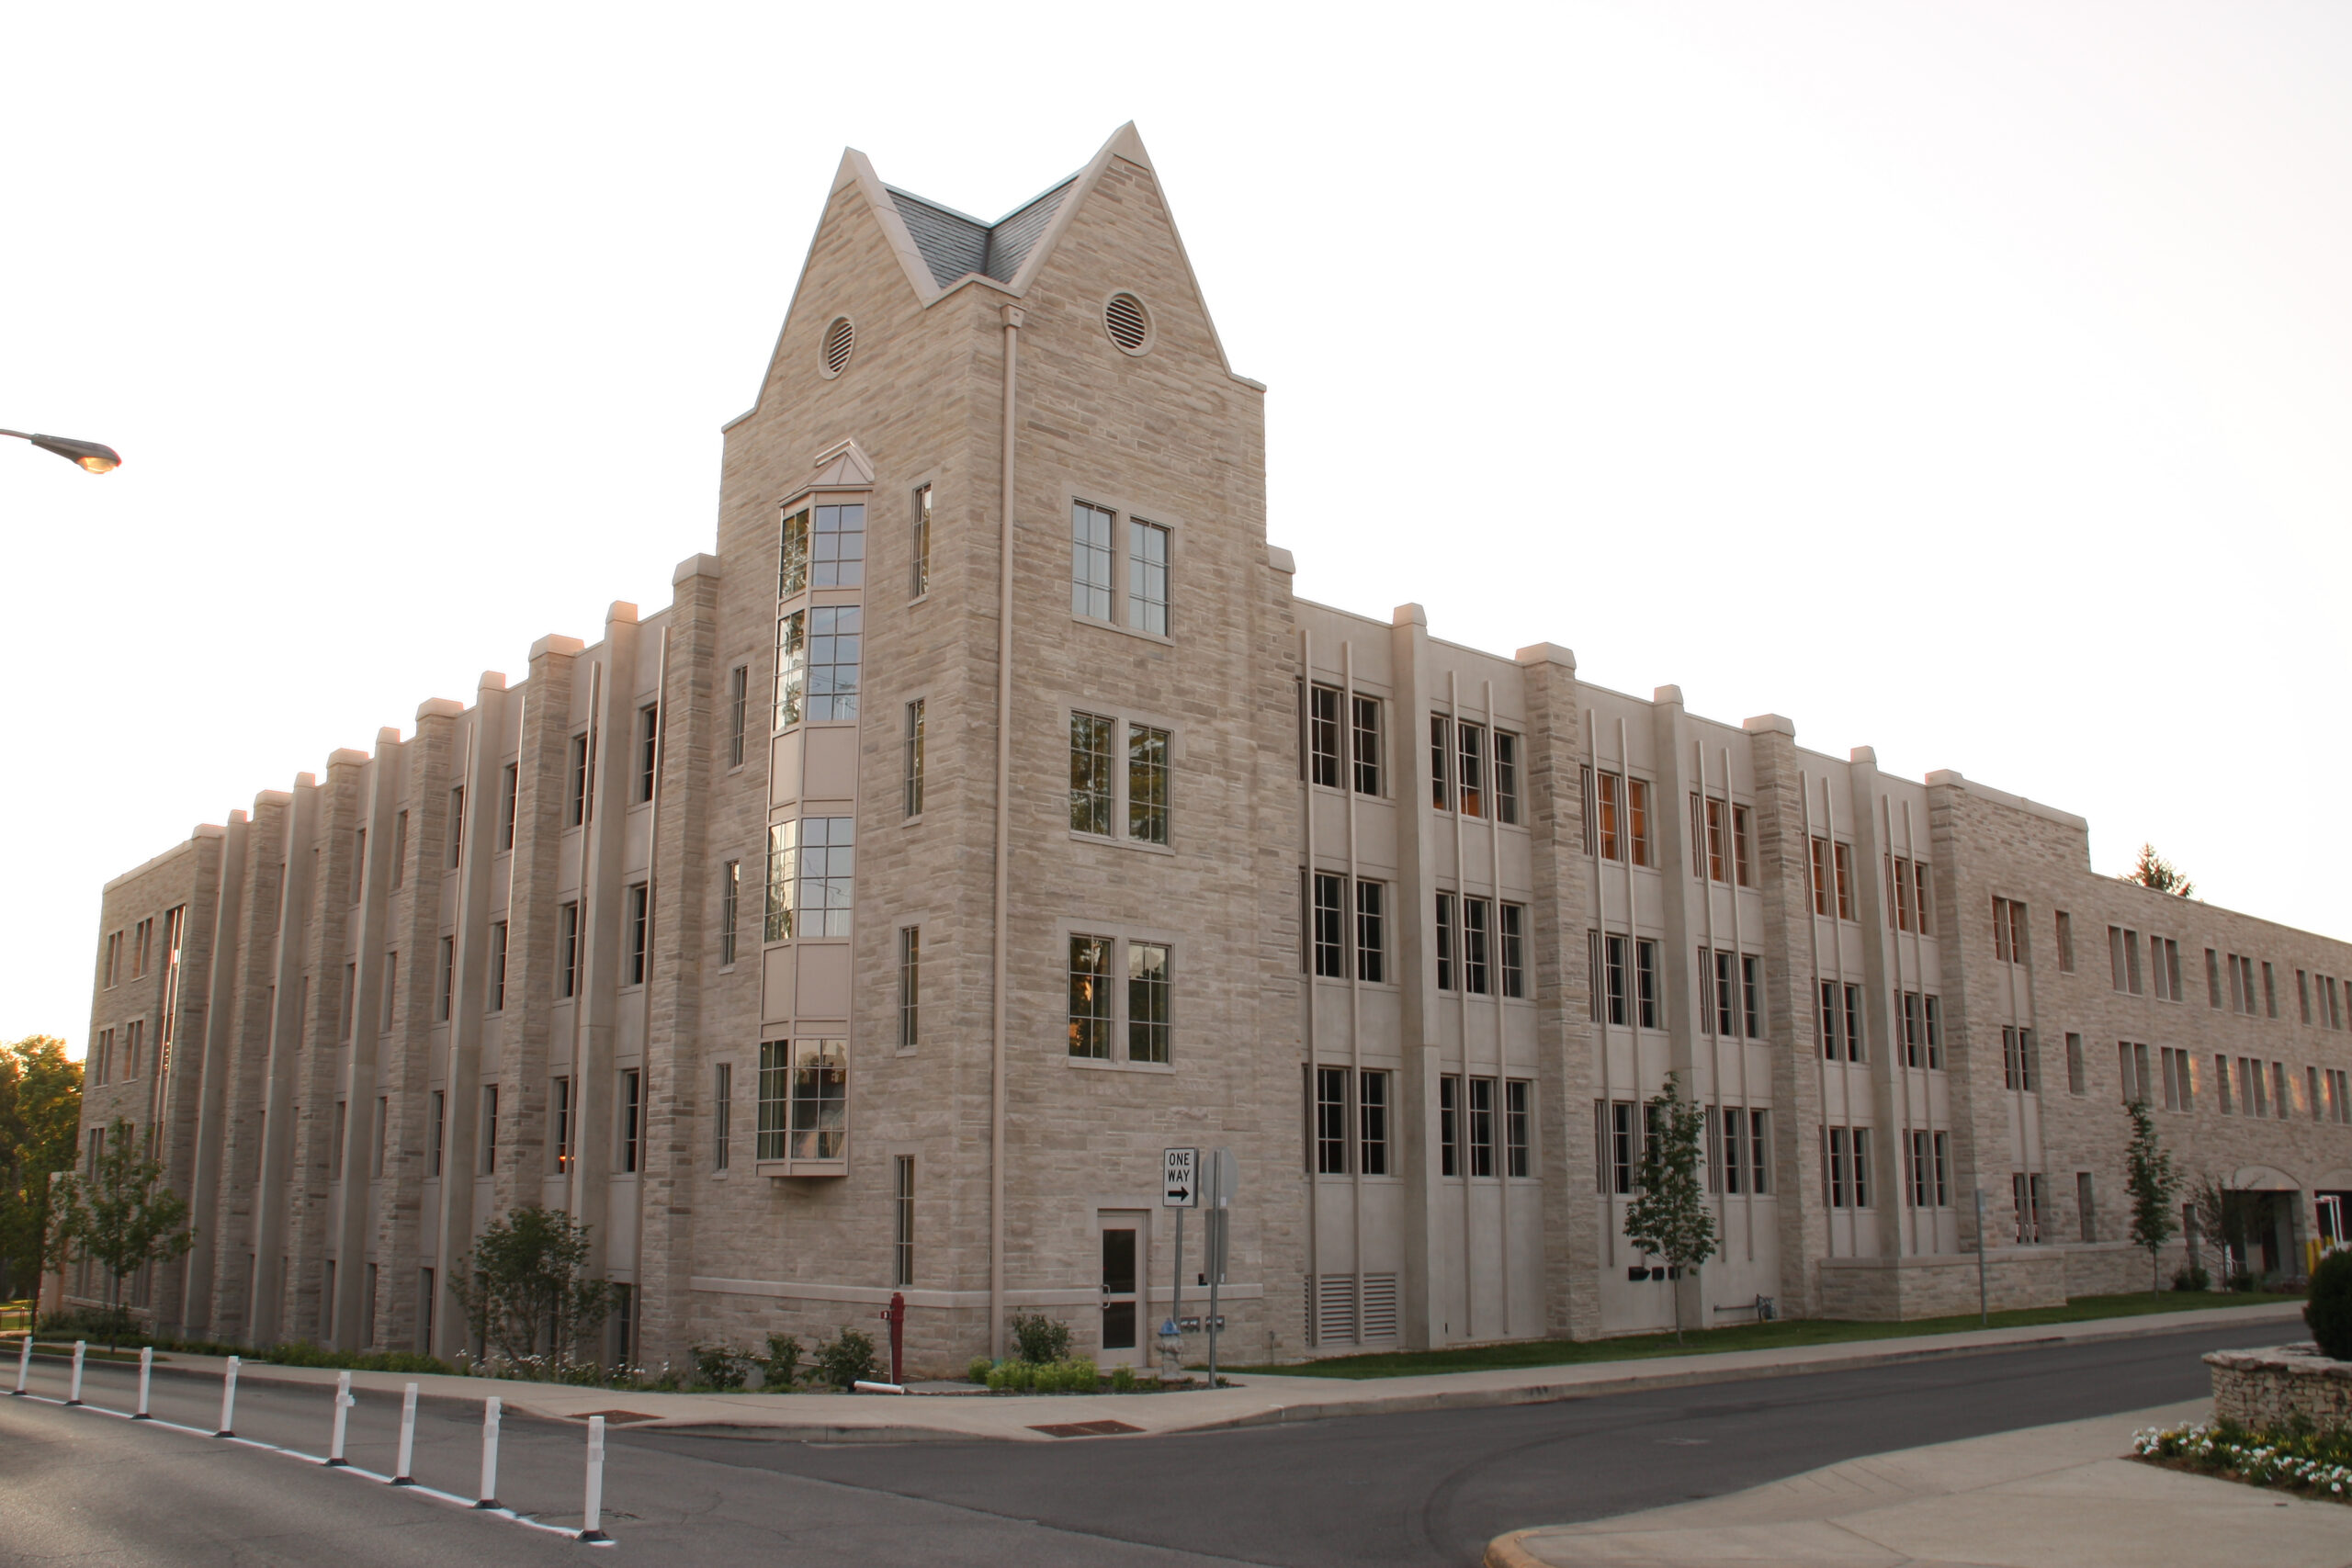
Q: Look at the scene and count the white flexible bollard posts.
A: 8